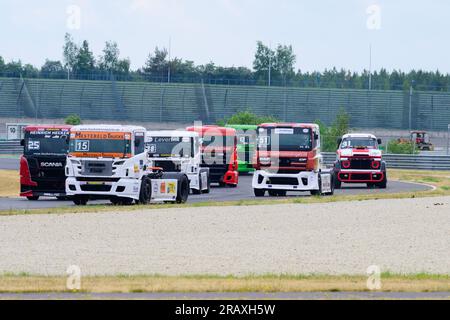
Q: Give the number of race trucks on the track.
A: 7